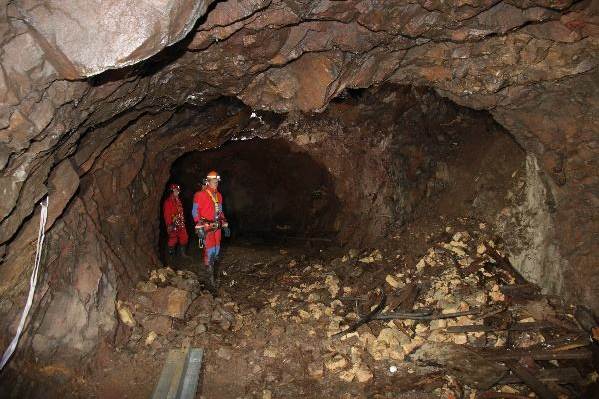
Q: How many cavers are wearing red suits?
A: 2